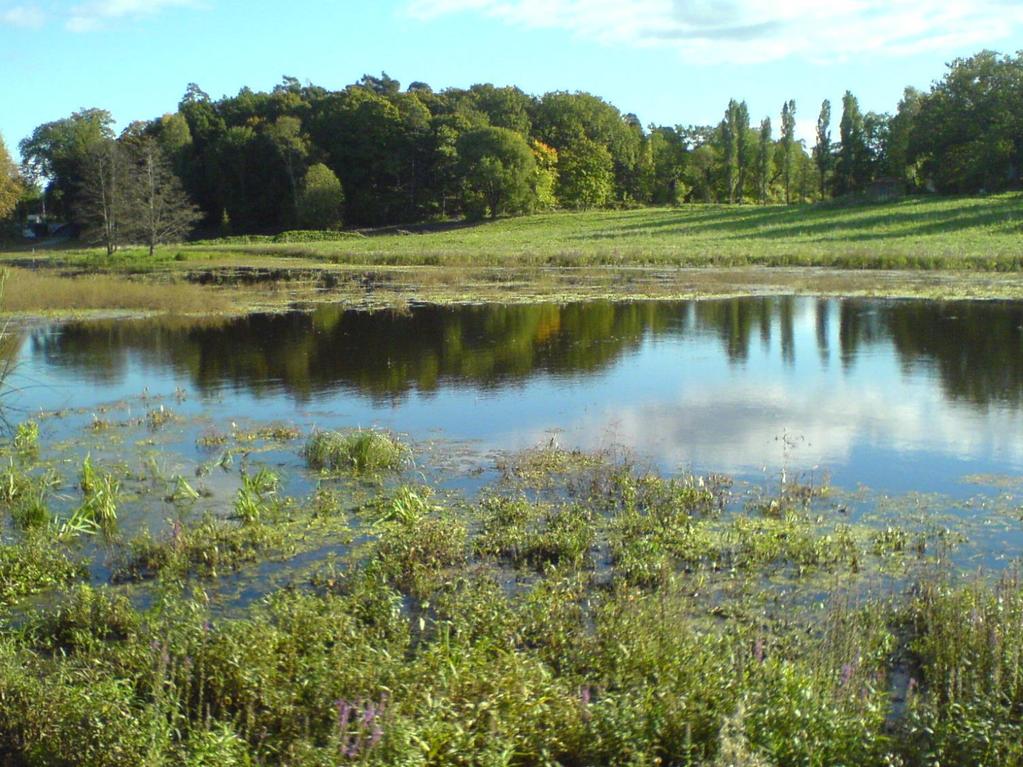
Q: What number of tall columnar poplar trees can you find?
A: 6